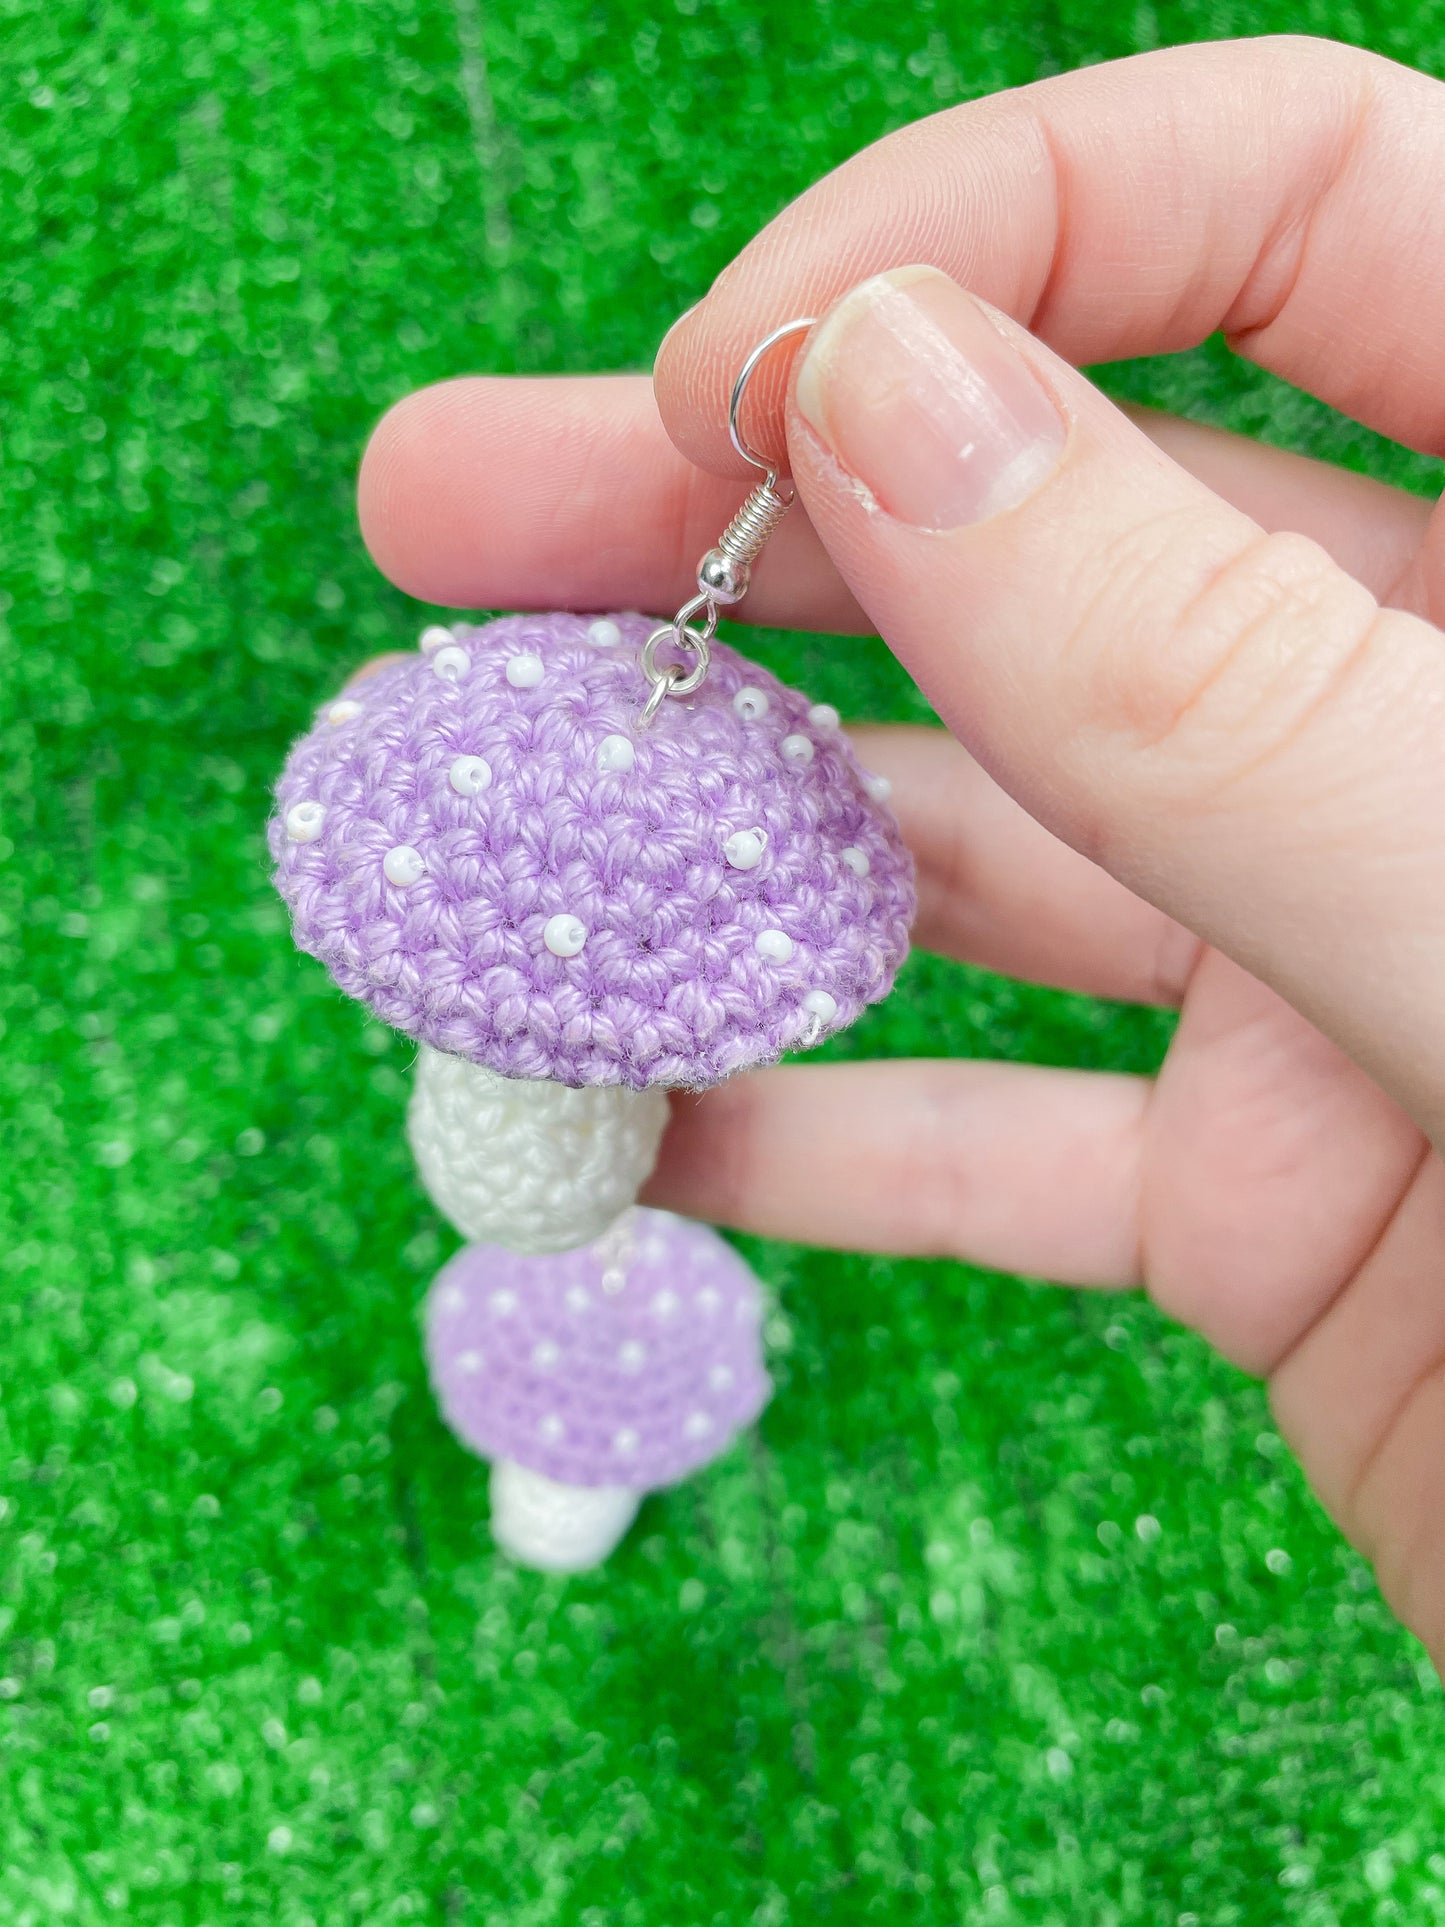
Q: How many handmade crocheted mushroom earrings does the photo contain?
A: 2